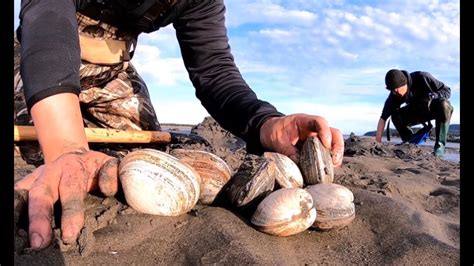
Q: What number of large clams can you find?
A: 7